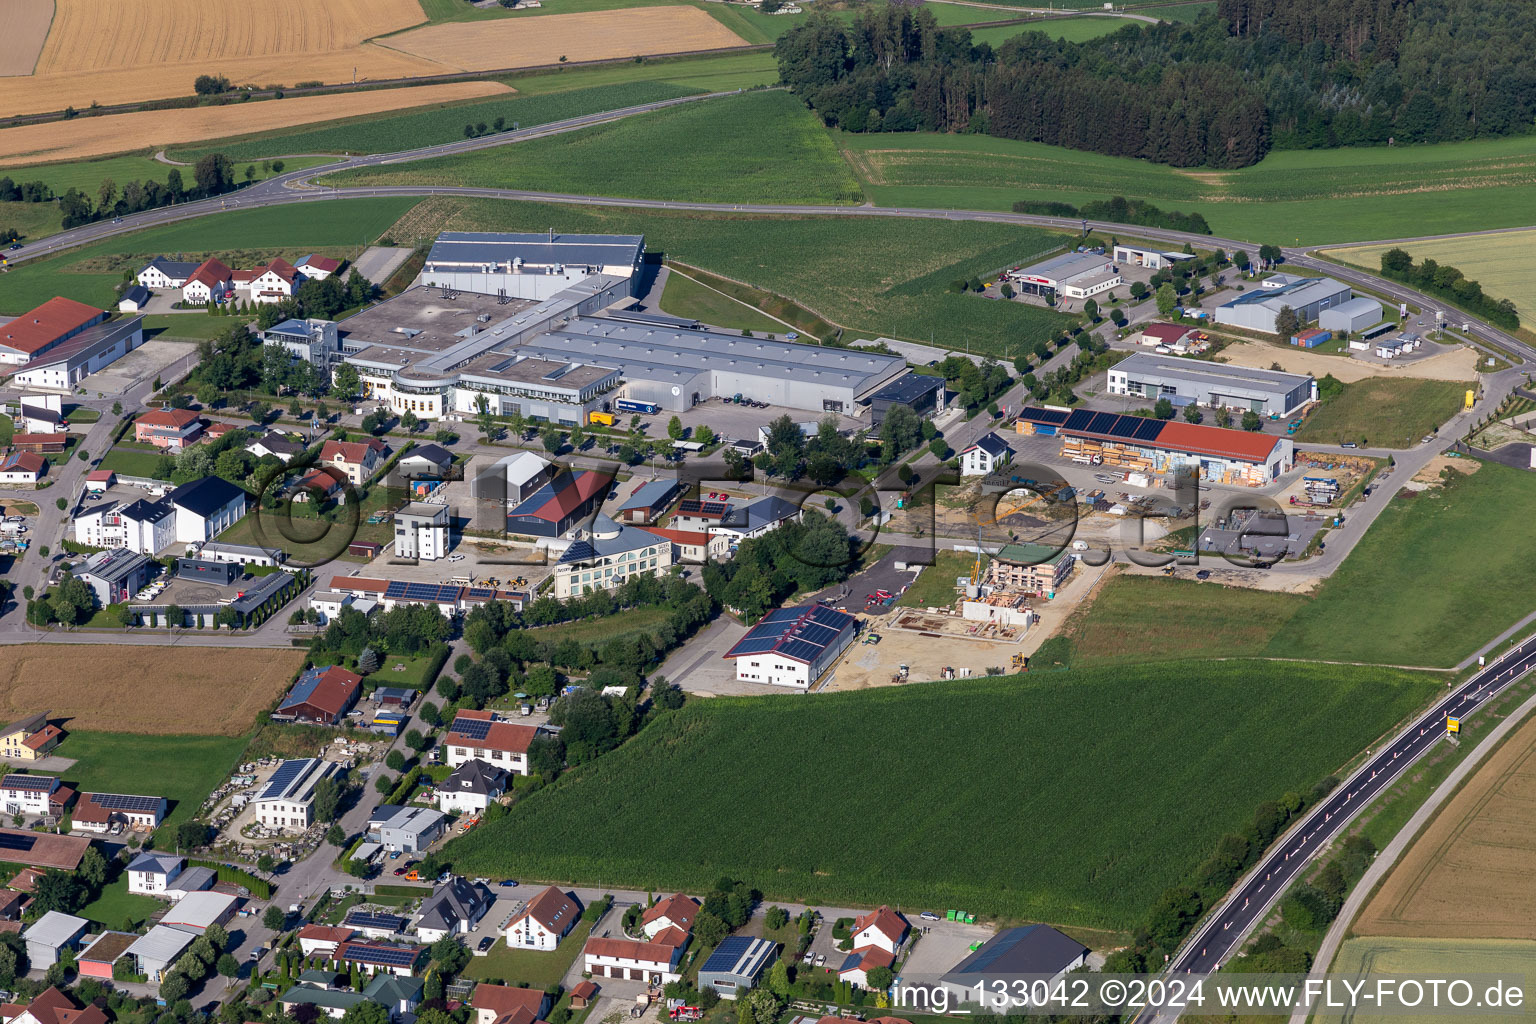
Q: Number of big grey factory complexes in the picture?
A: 1